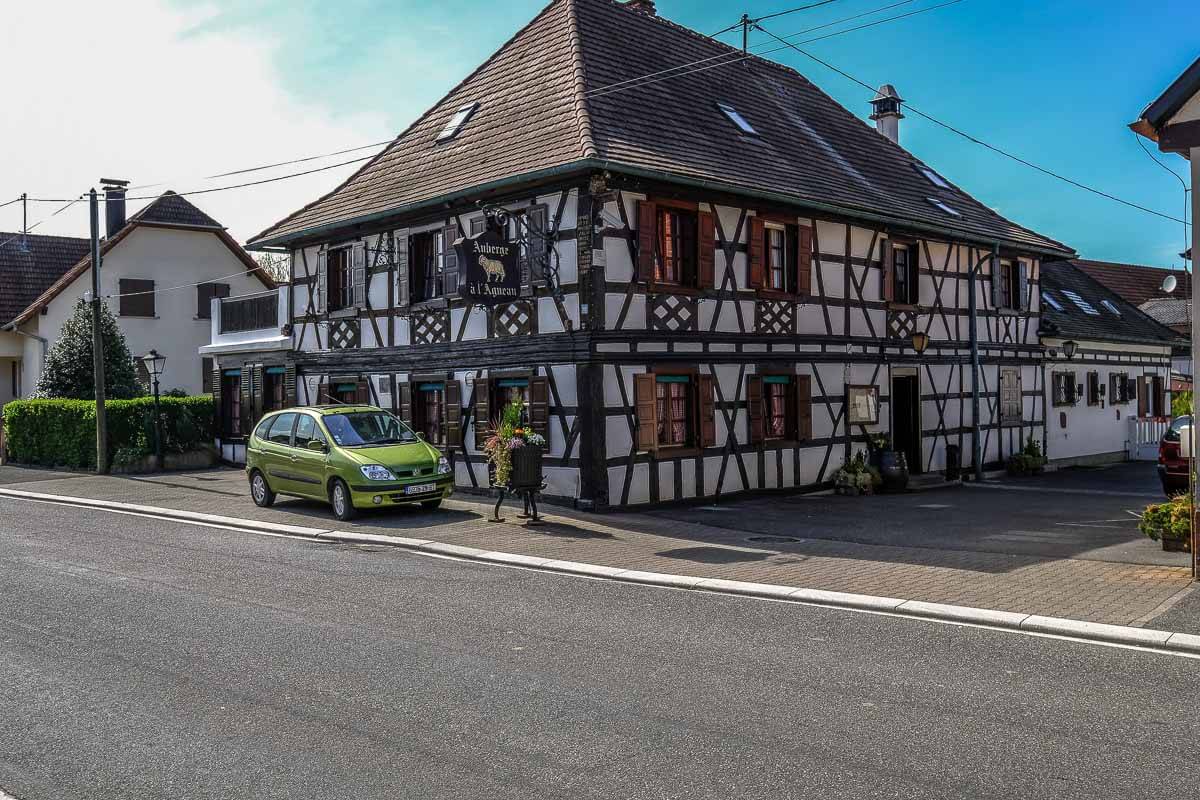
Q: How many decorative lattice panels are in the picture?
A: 6